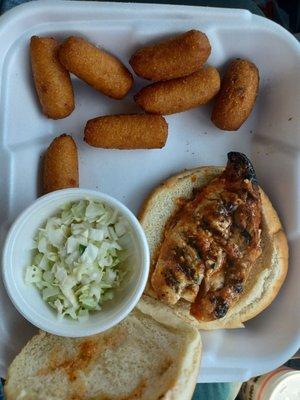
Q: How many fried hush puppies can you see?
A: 7